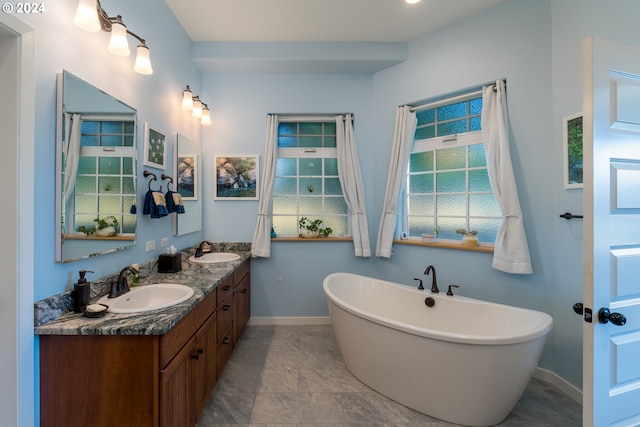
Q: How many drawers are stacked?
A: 3